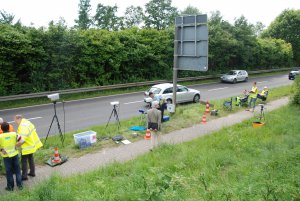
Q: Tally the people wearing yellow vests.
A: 4